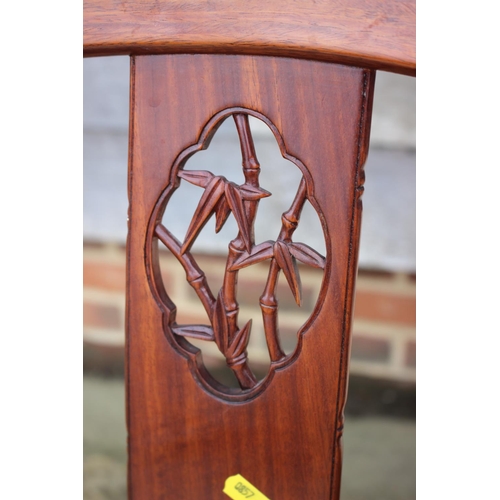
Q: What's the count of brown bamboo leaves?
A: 11